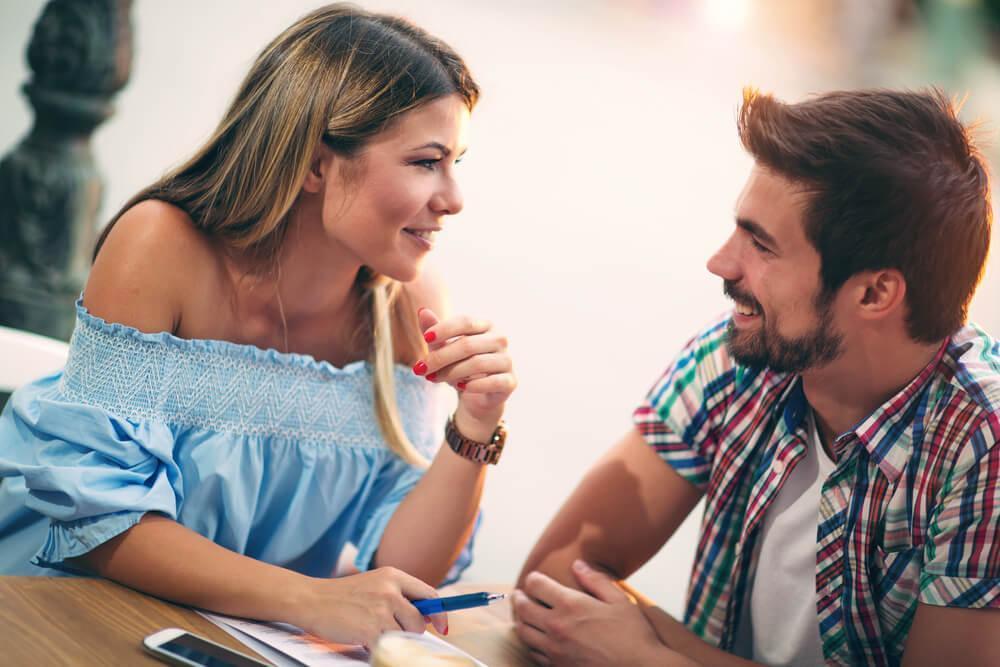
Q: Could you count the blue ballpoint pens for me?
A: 1